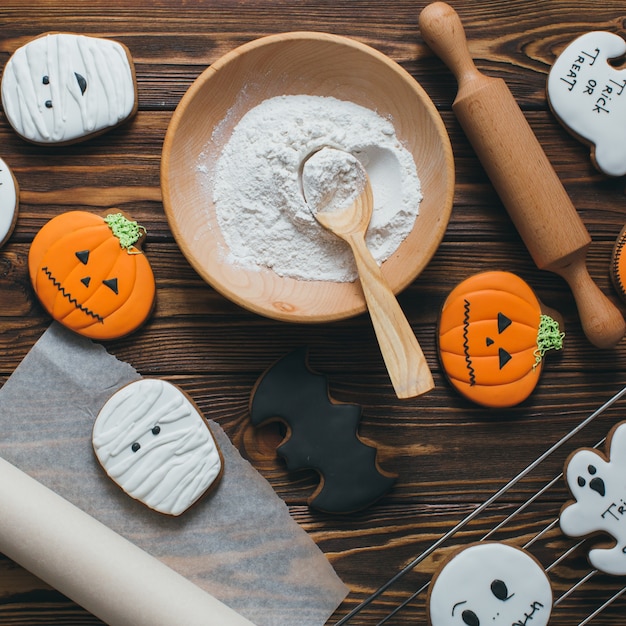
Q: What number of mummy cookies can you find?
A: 2